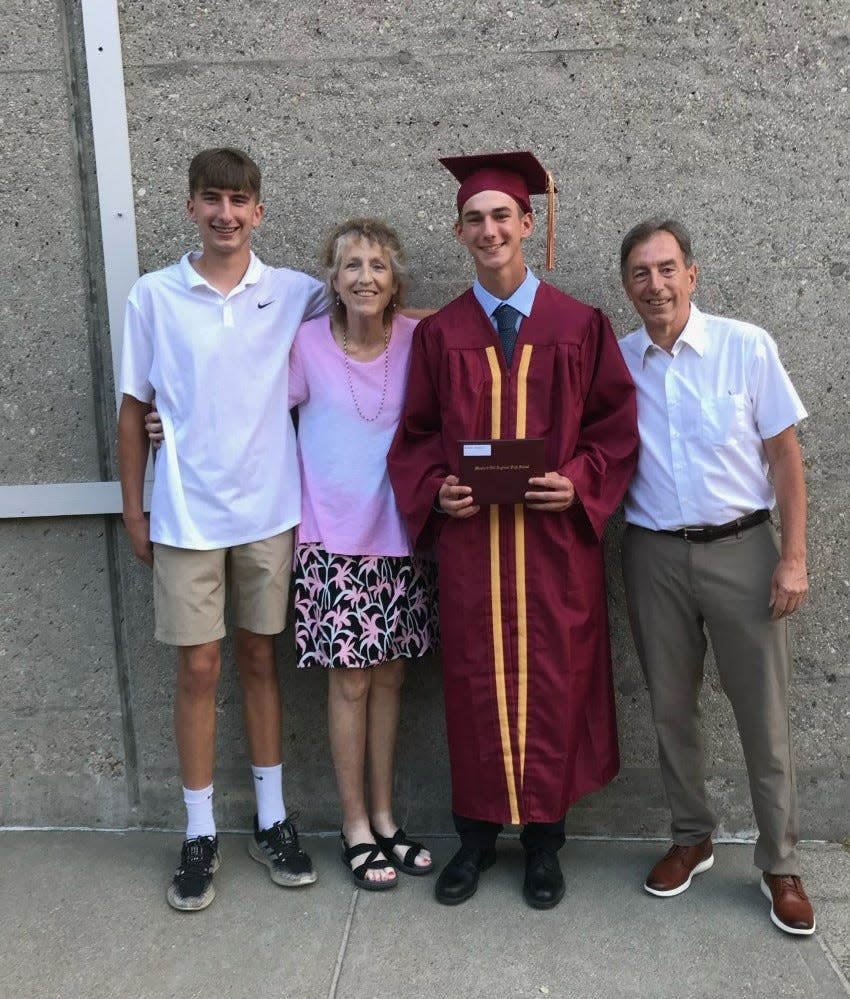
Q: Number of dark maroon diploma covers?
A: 1